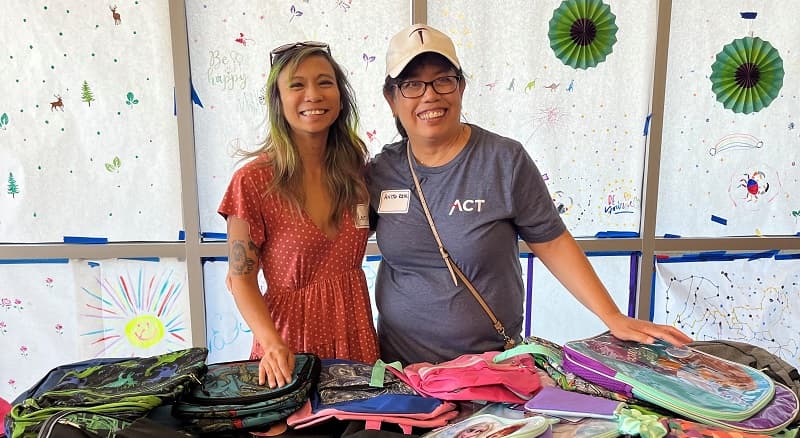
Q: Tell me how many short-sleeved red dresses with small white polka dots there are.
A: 1